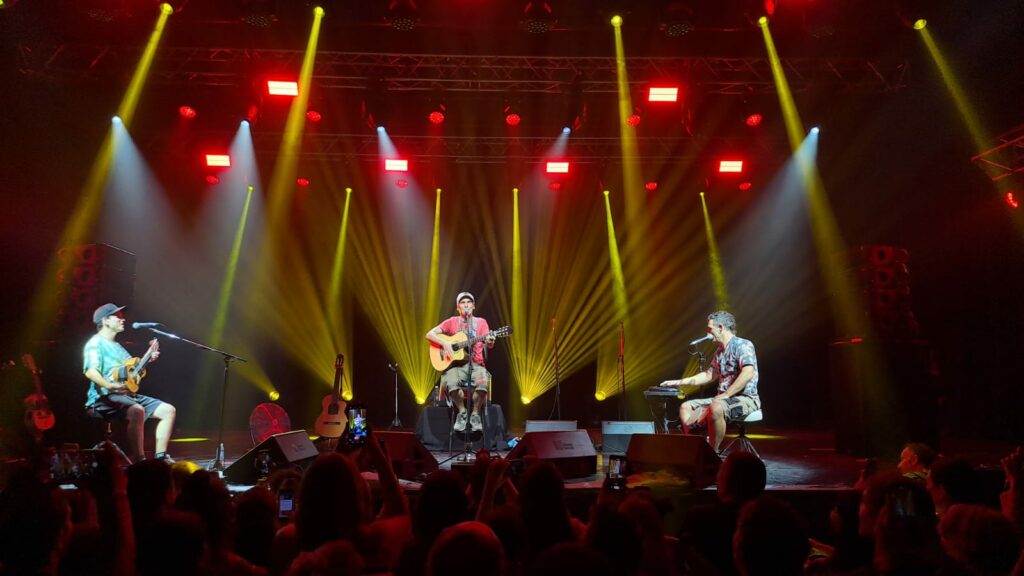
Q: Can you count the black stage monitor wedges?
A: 4